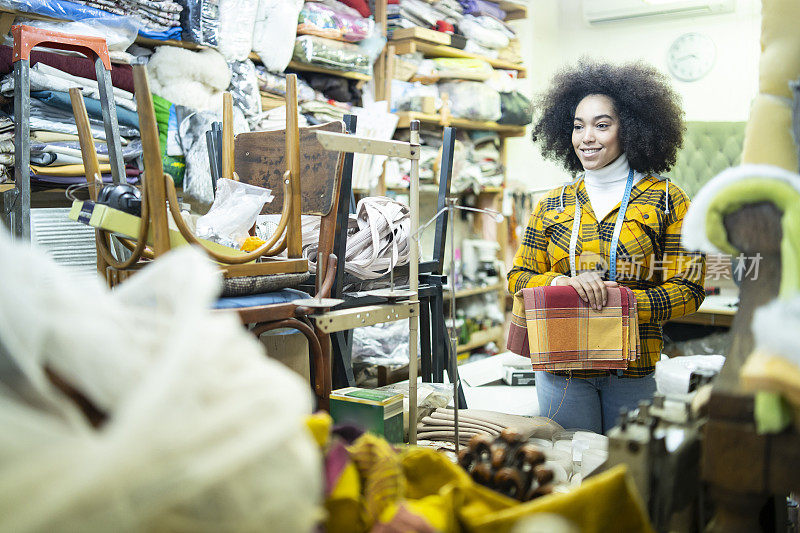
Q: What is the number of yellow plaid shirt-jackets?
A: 1